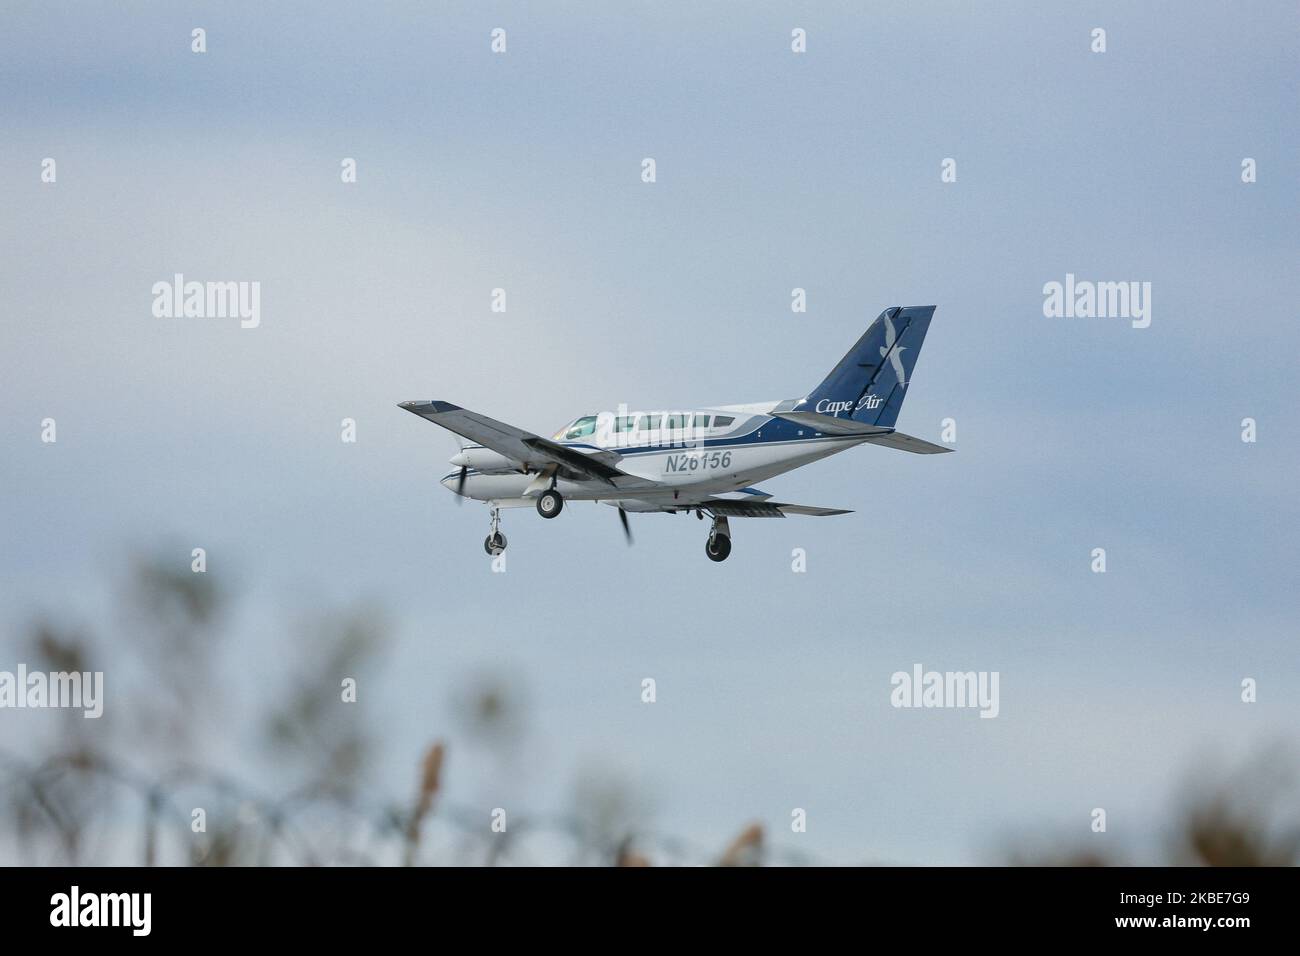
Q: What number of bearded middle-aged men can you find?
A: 0